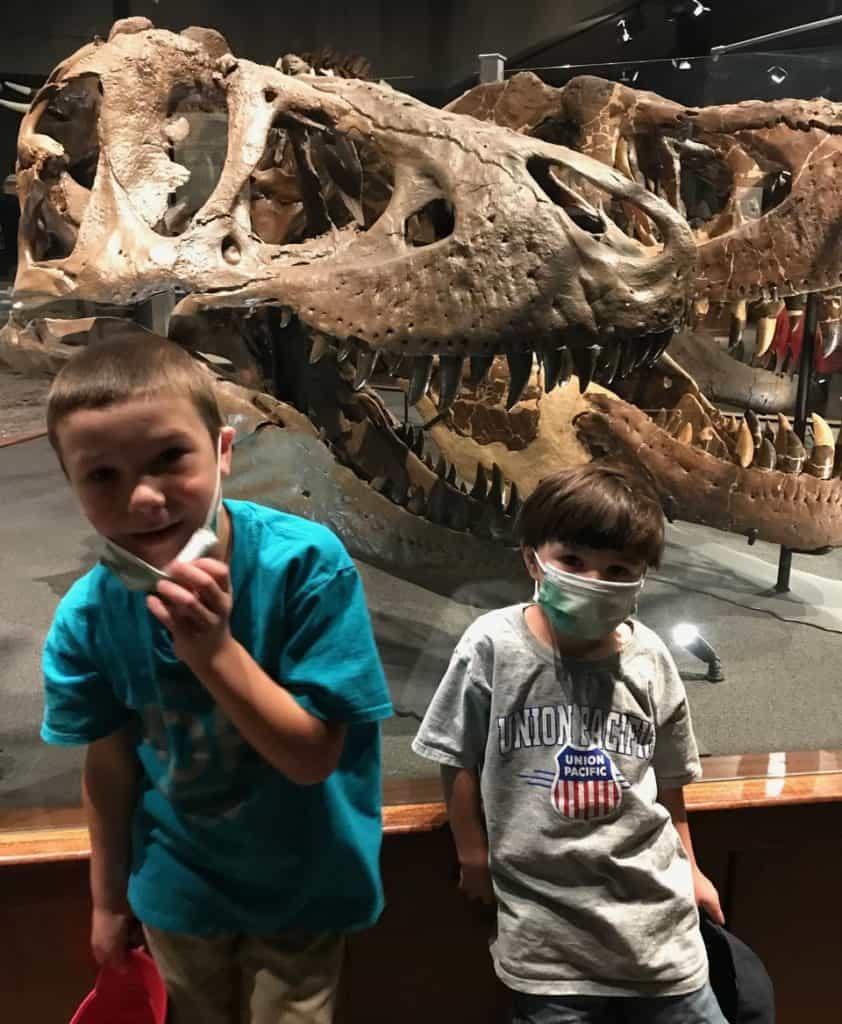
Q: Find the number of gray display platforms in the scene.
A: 1